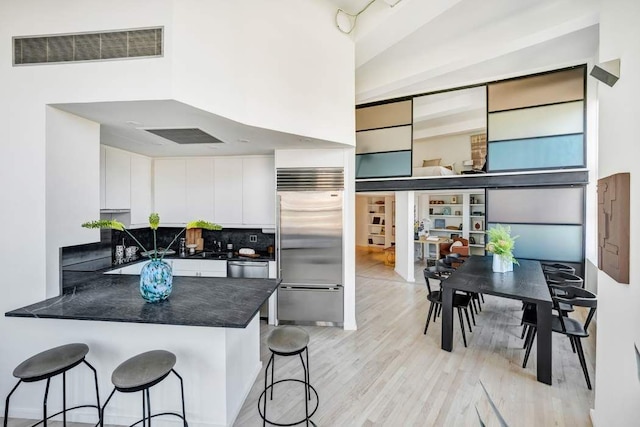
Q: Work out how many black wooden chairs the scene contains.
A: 6